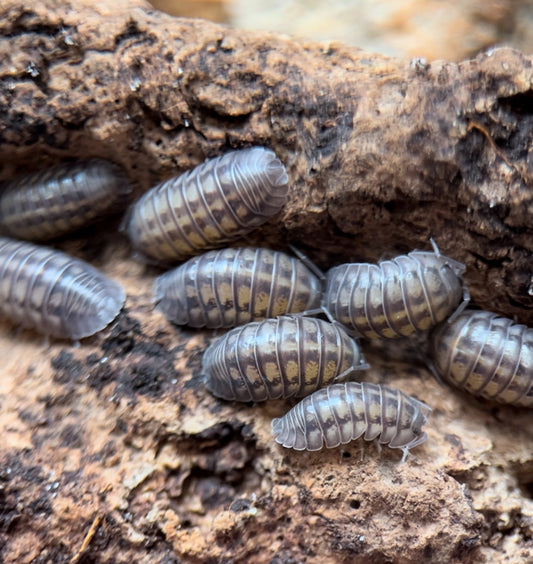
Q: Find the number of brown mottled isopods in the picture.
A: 8